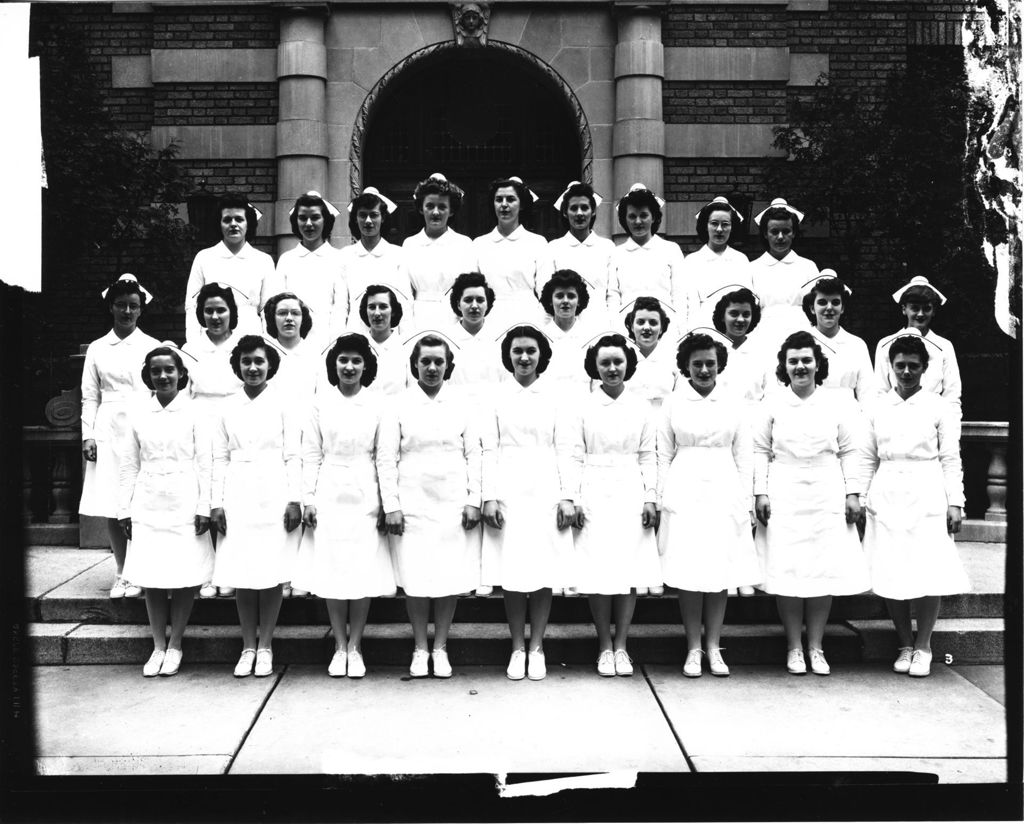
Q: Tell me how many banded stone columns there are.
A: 2